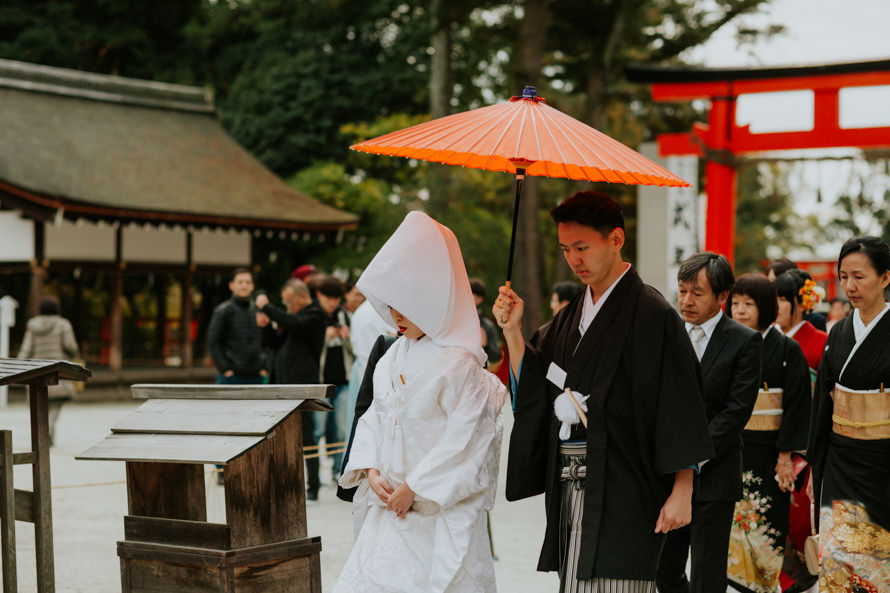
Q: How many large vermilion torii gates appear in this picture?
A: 1